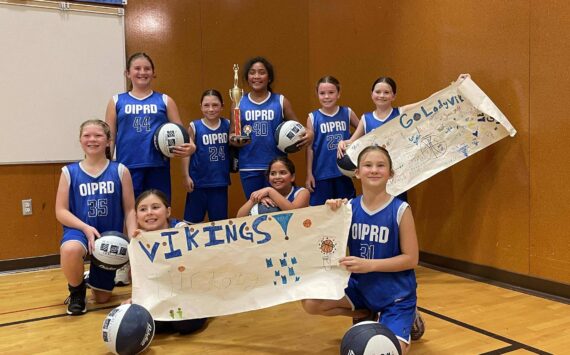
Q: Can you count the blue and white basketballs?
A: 7